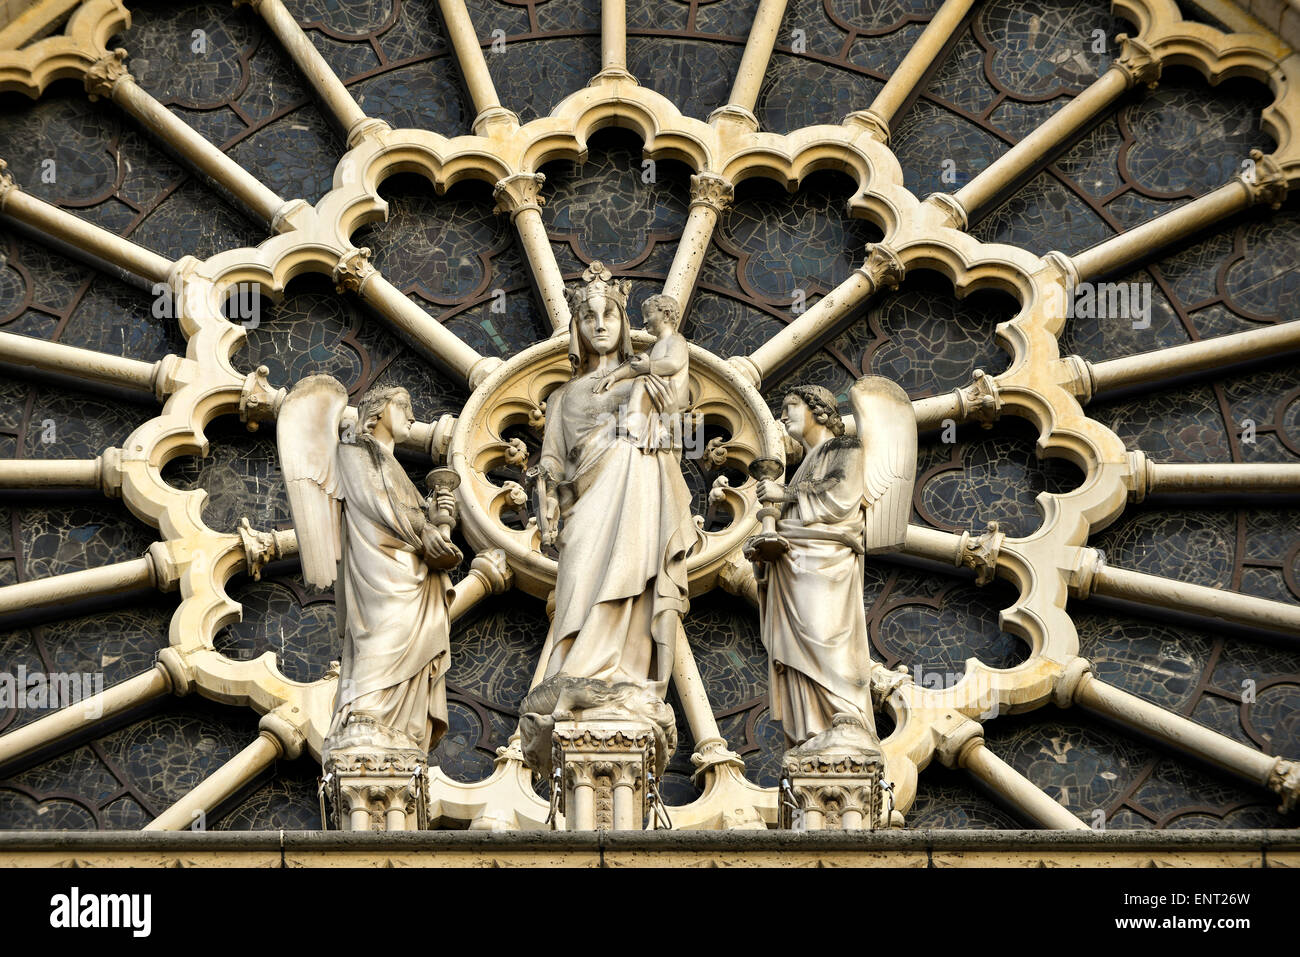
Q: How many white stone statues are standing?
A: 3